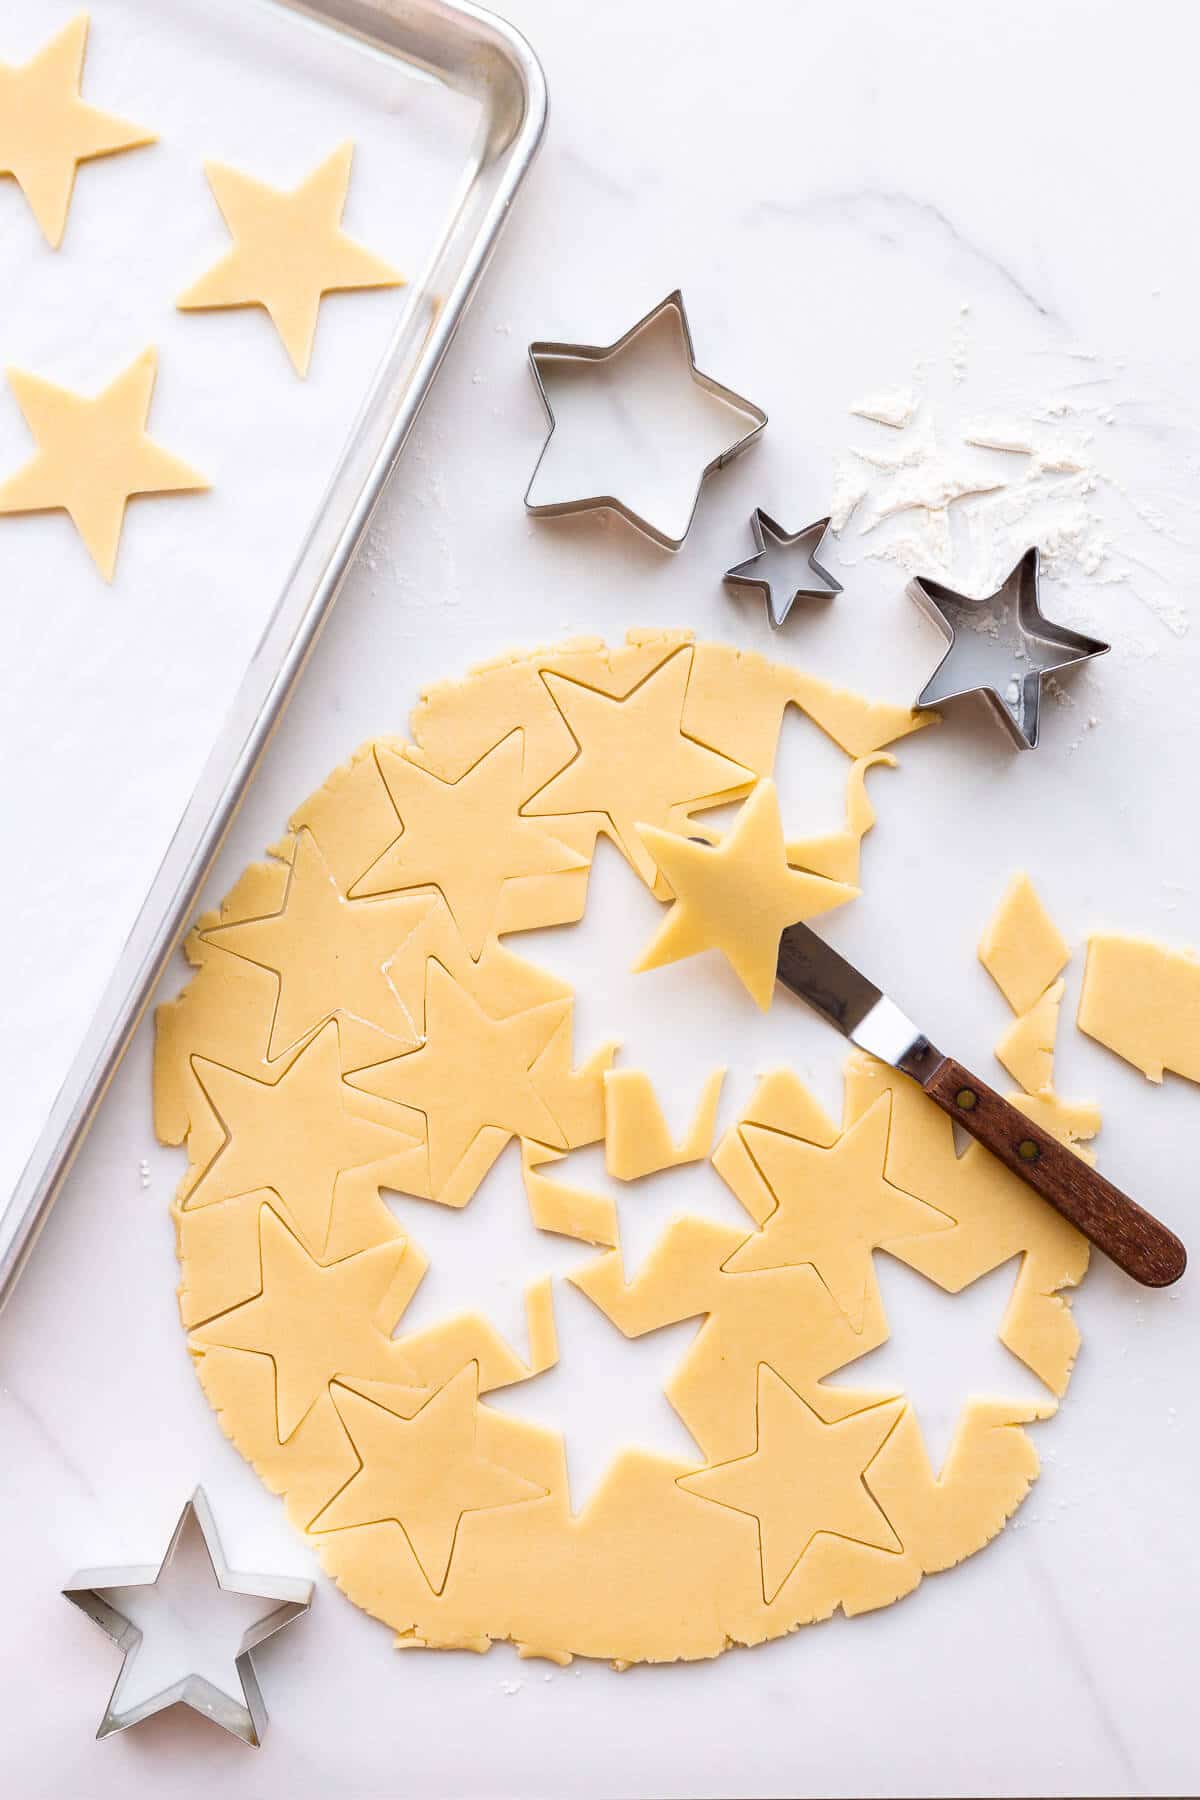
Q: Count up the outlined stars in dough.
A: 9